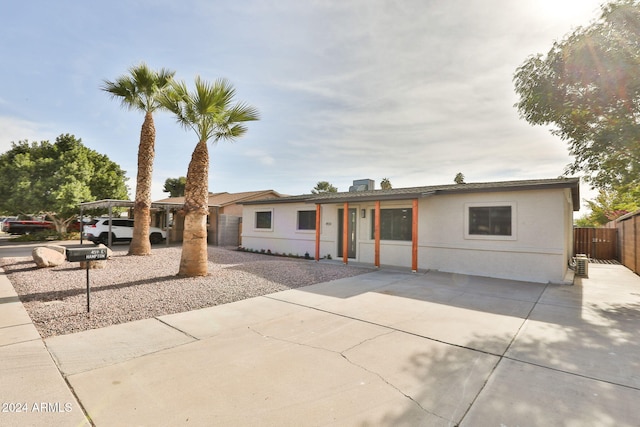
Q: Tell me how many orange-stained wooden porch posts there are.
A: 4